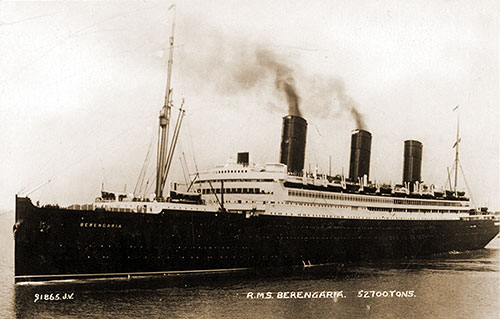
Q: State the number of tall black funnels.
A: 3